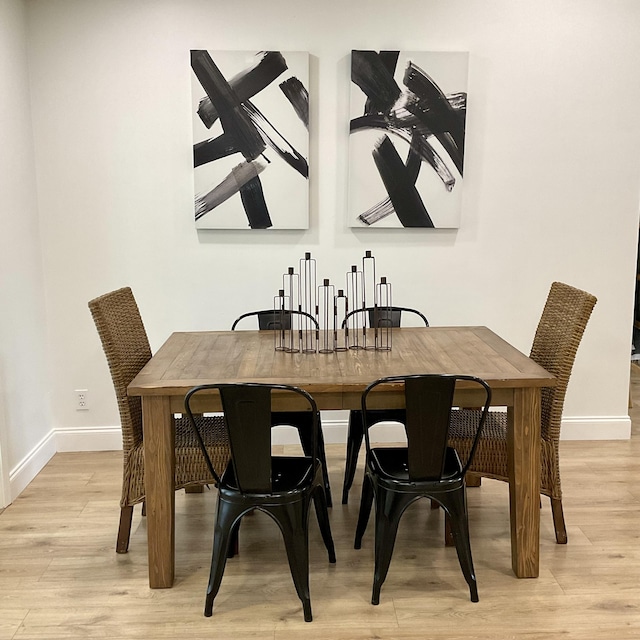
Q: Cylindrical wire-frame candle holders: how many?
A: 8